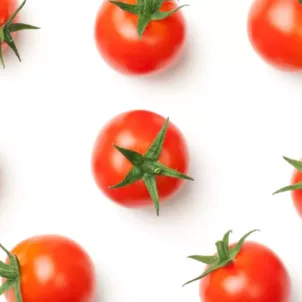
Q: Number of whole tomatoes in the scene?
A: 1